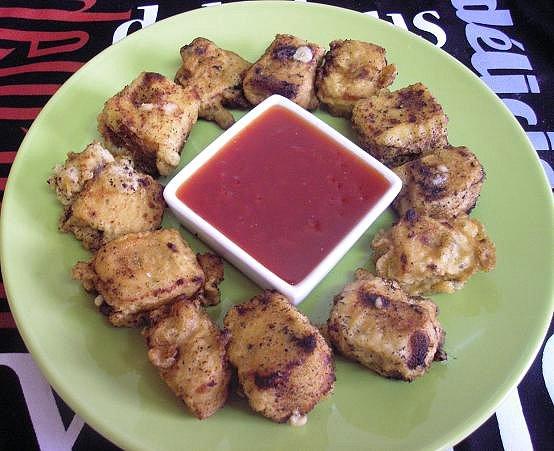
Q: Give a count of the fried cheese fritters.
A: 12